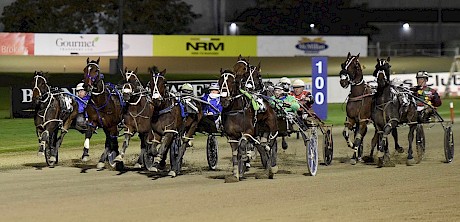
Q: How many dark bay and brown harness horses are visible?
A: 9